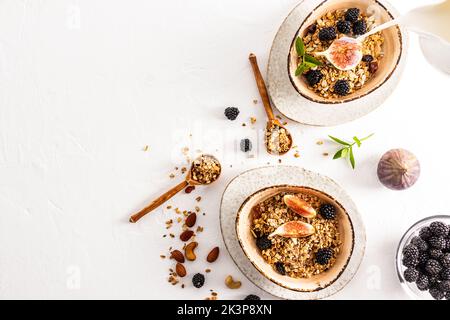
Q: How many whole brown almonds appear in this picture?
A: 5